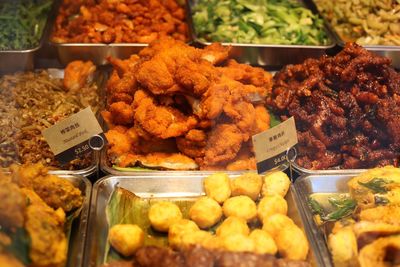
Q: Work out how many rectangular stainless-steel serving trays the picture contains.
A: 10